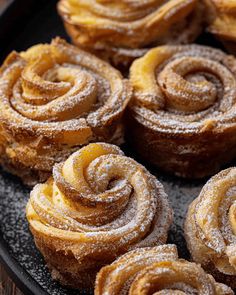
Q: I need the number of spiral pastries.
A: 7